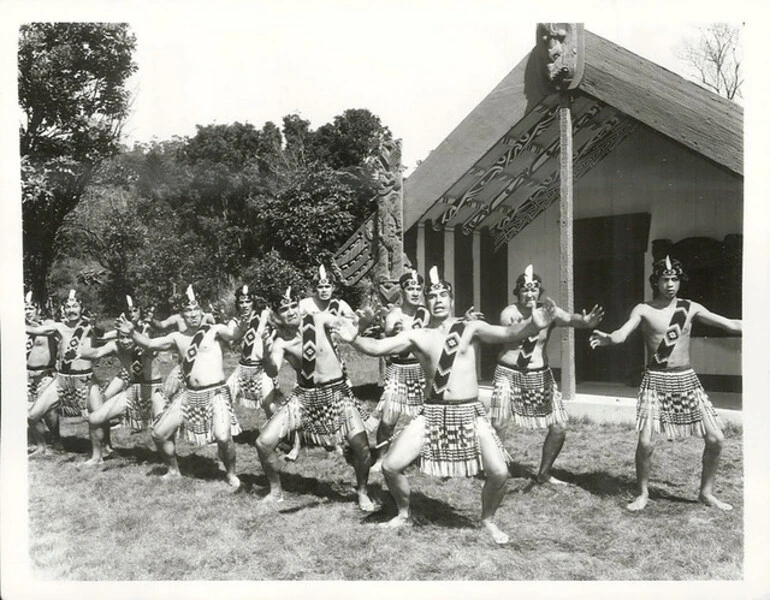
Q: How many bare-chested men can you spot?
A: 13